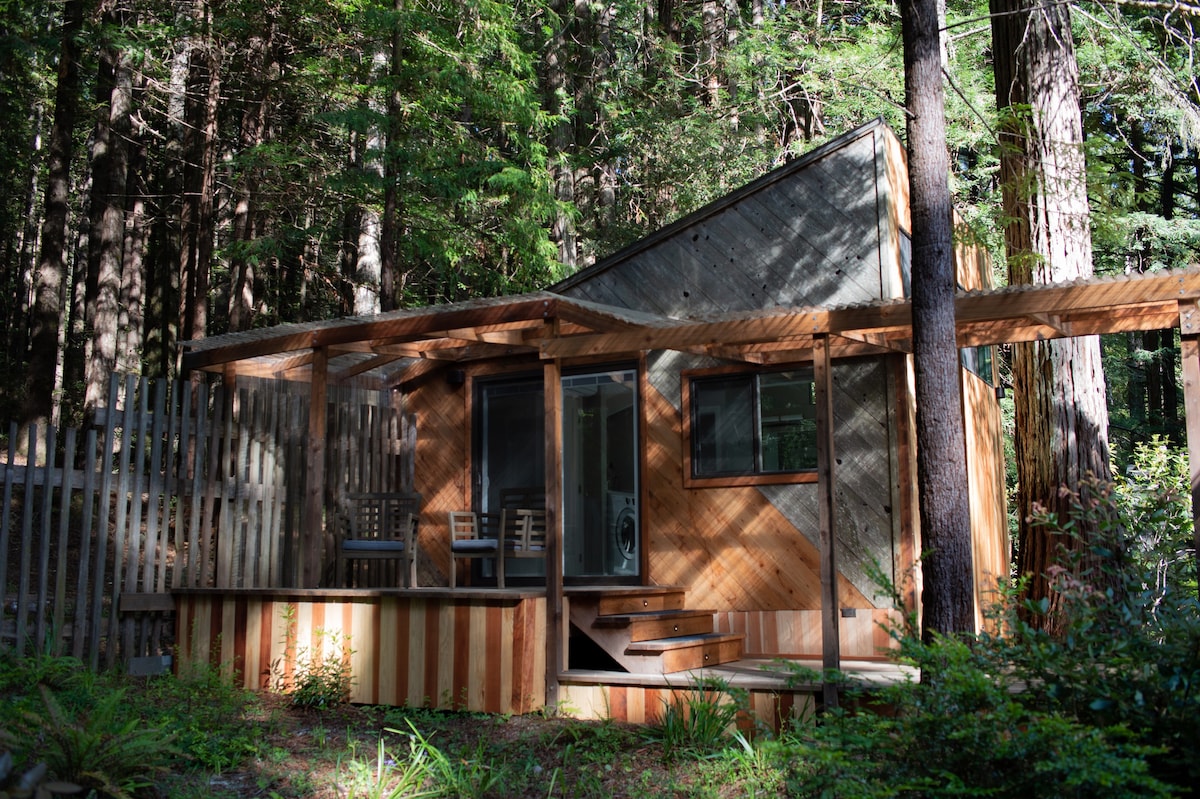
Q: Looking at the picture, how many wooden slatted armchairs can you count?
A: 2